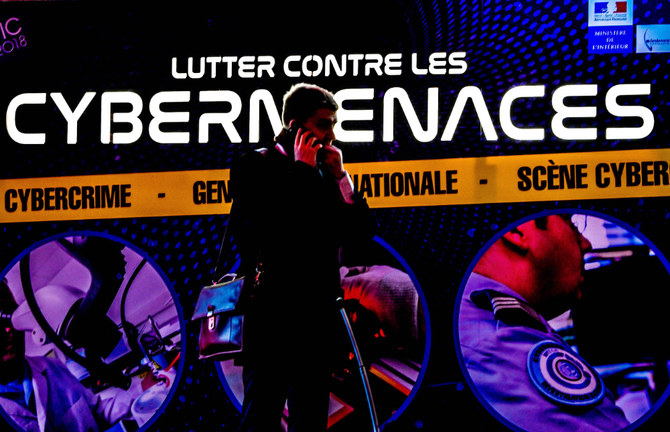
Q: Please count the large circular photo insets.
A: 3